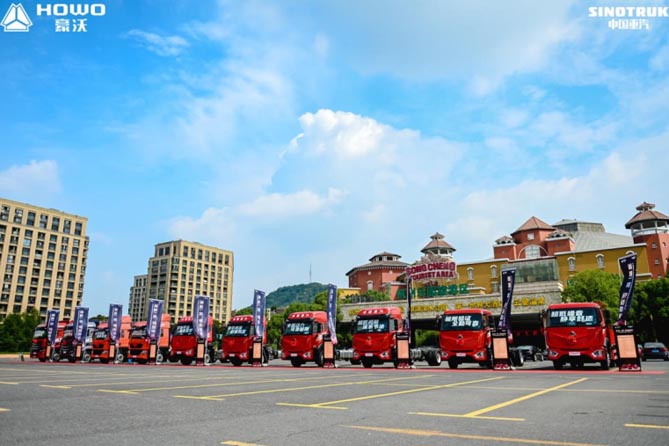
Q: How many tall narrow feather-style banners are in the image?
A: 10